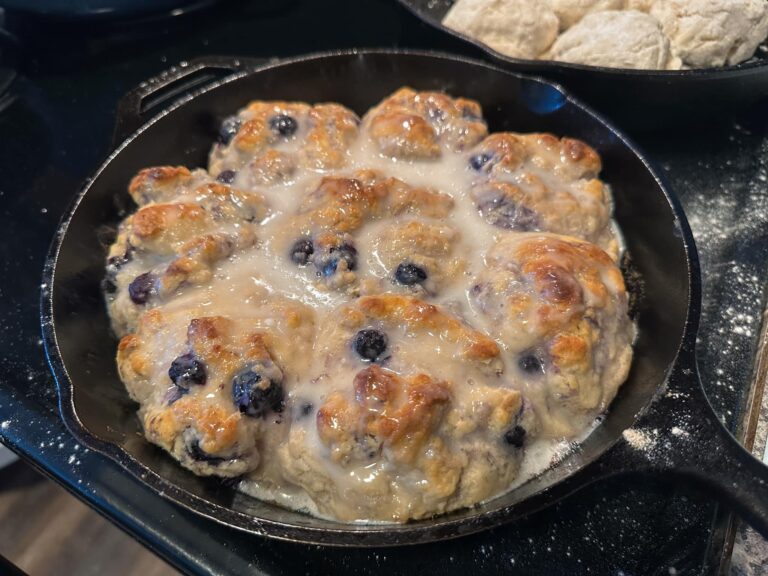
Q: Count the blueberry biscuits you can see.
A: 8